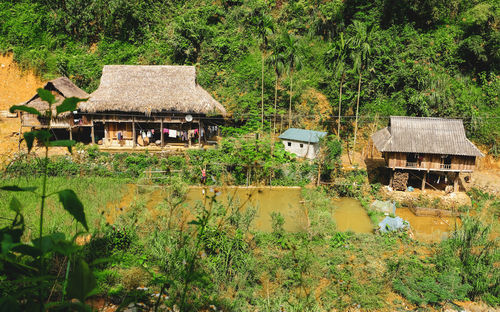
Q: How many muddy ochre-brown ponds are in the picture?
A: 3